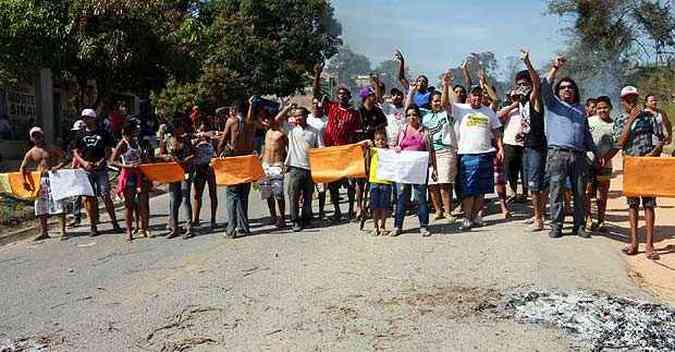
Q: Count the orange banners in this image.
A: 5